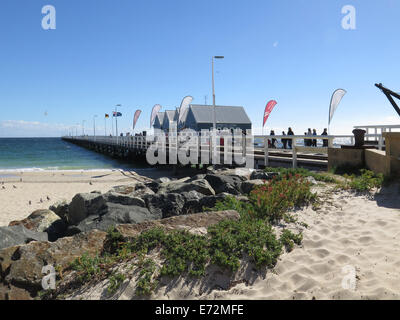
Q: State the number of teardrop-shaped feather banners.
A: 5